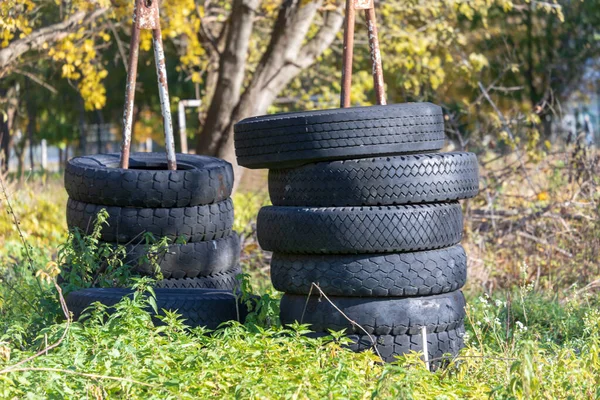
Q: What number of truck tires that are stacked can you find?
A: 11